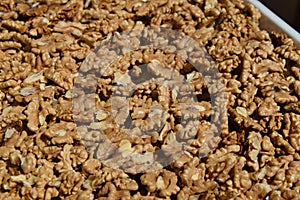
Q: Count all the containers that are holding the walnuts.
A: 1